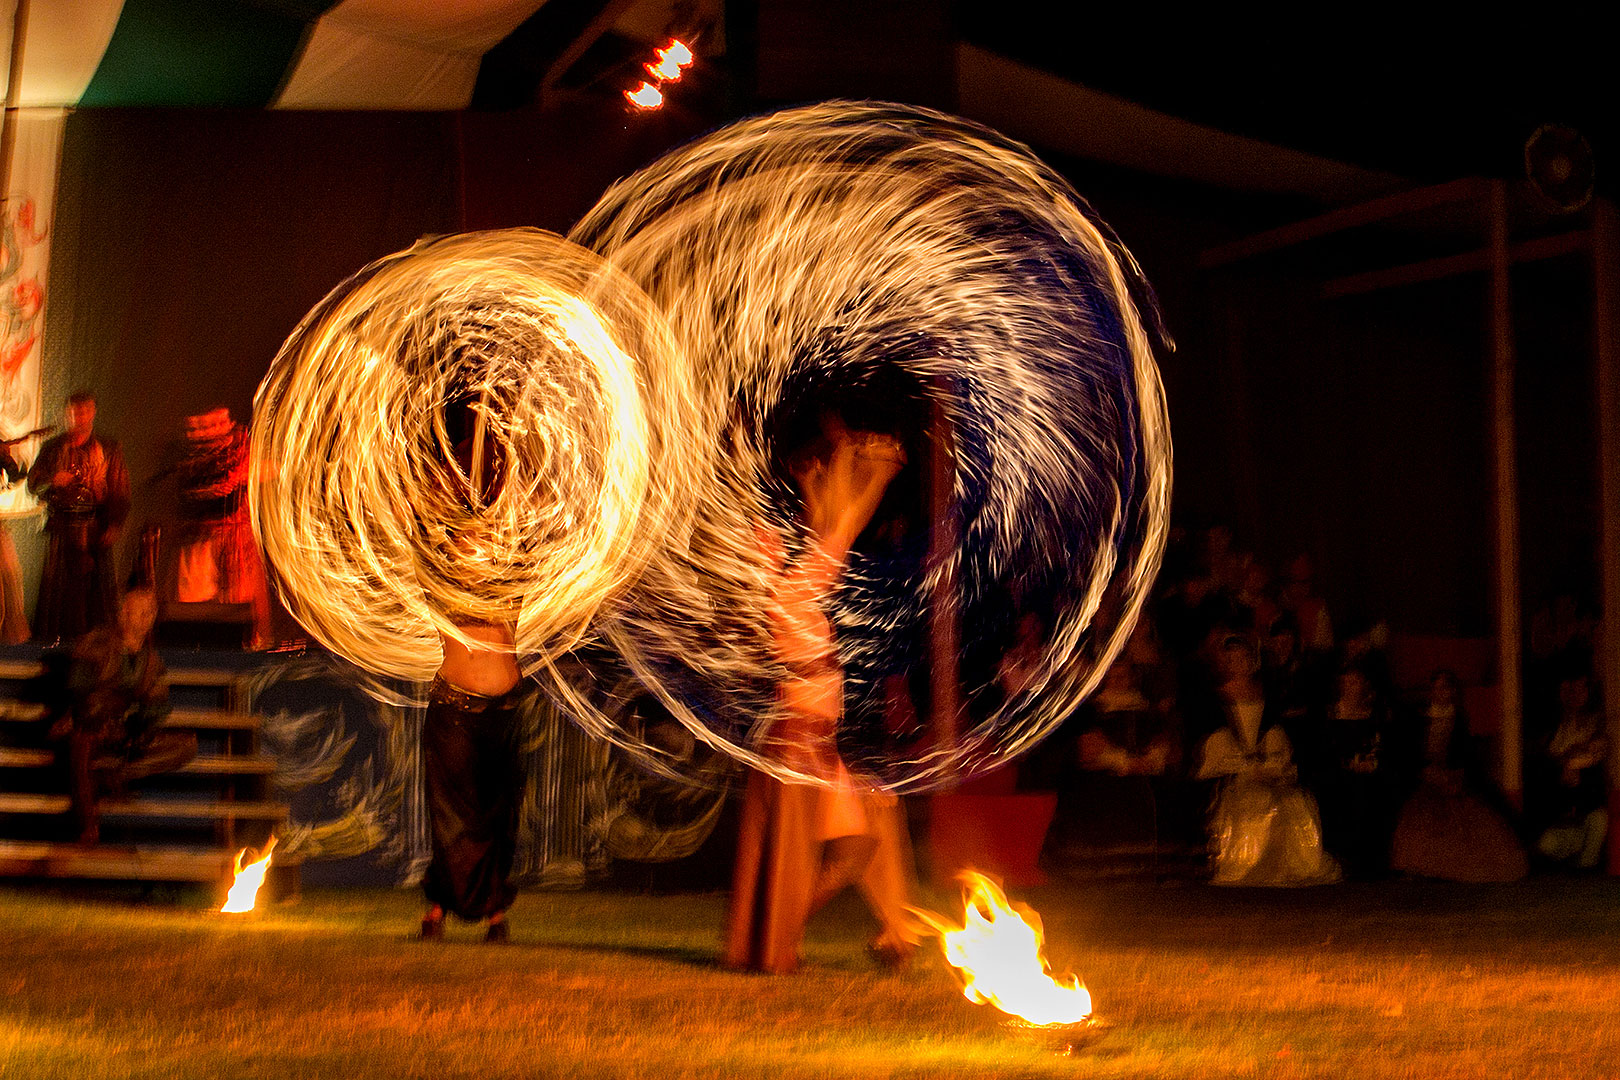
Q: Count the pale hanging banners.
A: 1